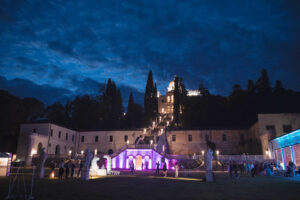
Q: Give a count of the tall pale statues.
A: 3